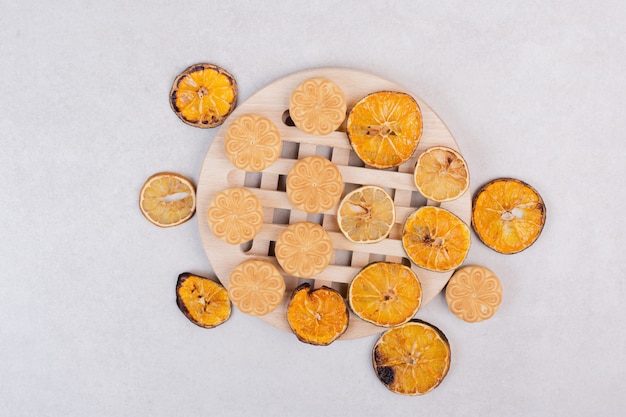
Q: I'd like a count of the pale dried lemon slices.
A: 3